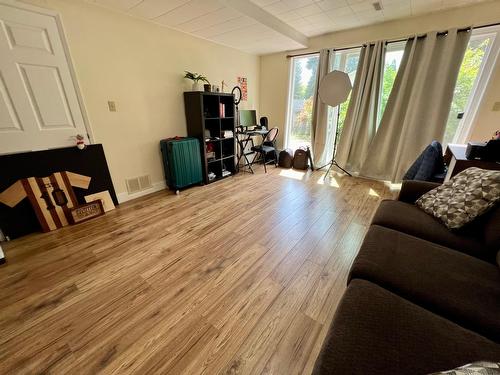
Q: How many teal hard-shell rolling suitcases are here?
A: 1